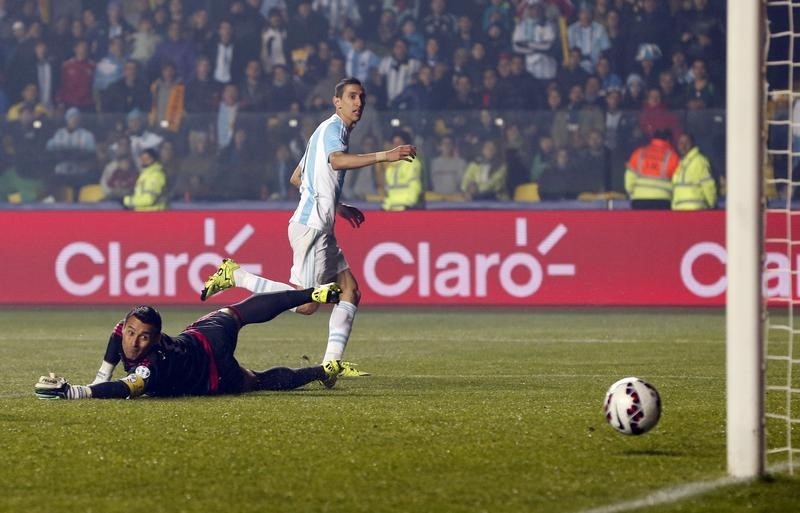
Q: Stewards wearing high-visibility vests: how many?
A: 4